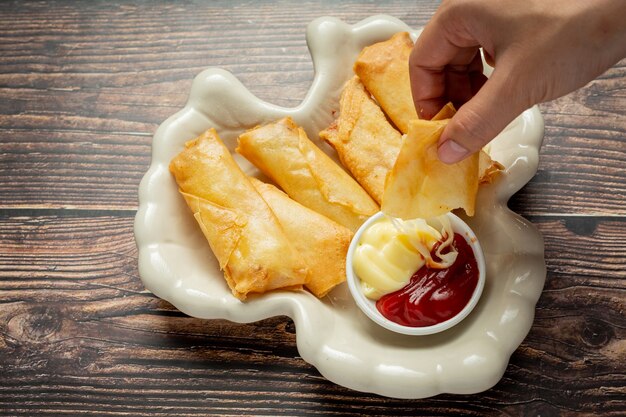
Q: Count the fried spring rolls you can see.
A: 6